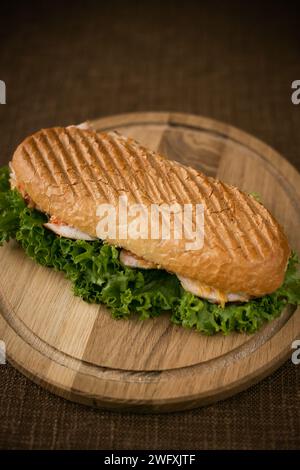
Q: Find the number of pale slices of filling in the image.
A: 3